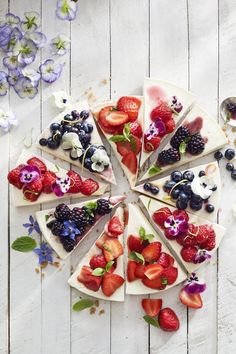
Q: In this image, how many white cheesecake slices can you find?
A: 10